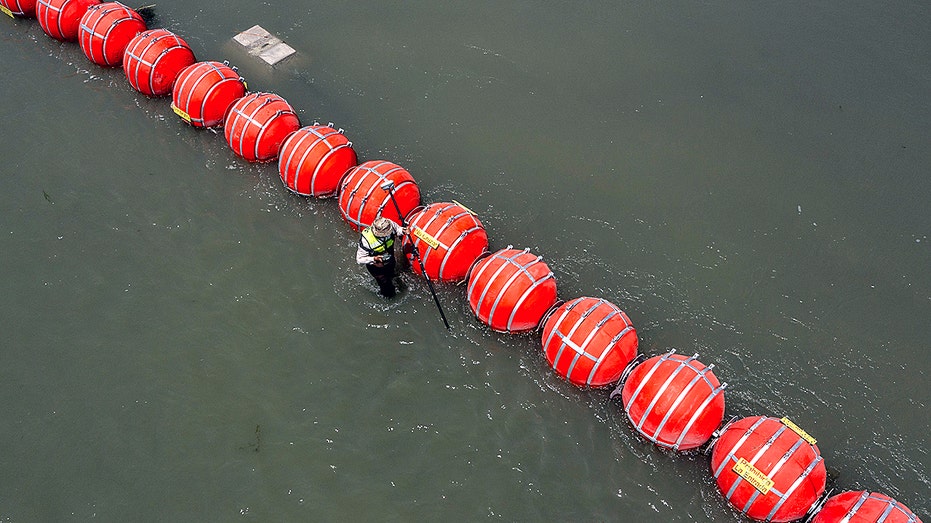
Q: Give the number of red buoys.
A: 14